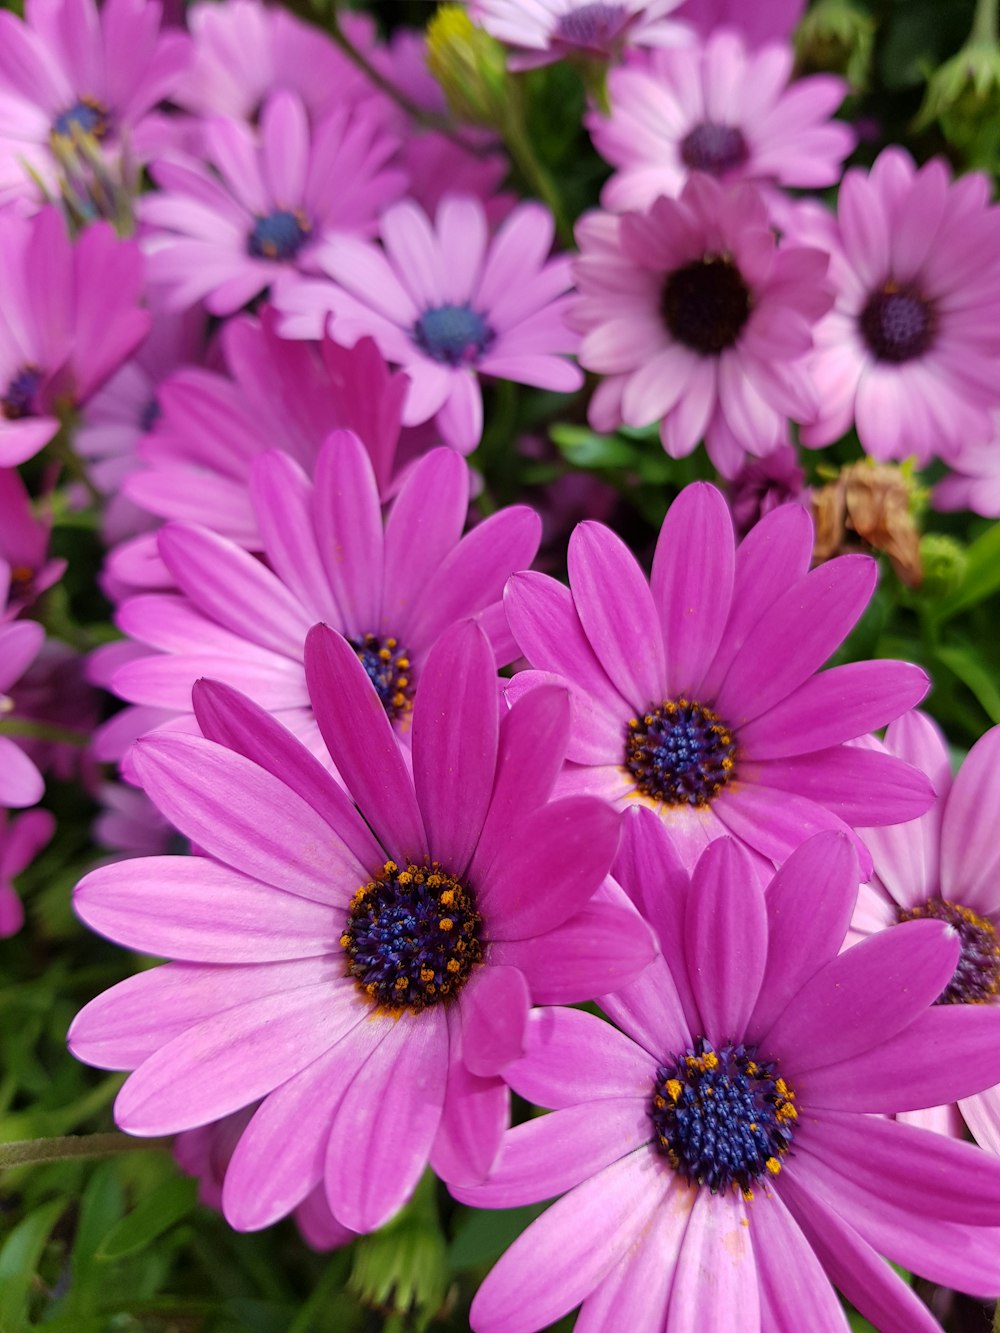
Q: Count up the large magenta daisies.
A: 4